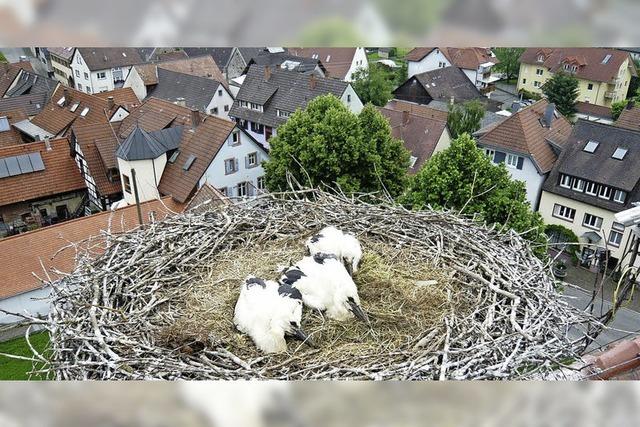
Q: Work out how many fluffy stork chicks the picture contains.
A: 3